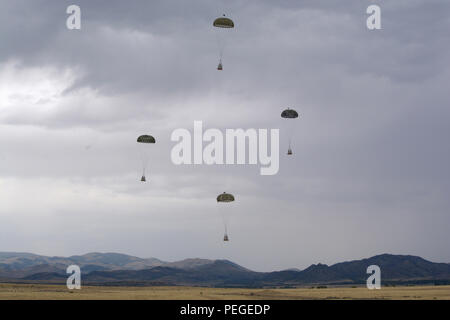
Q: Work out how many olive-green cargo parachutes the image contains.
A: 4